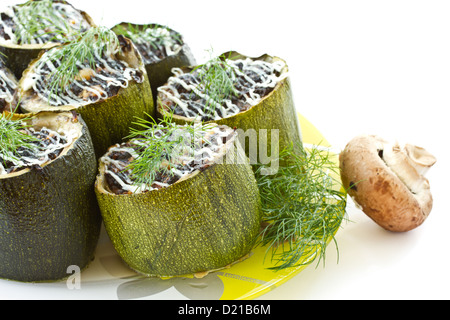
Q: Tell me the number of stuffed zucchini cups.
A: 7